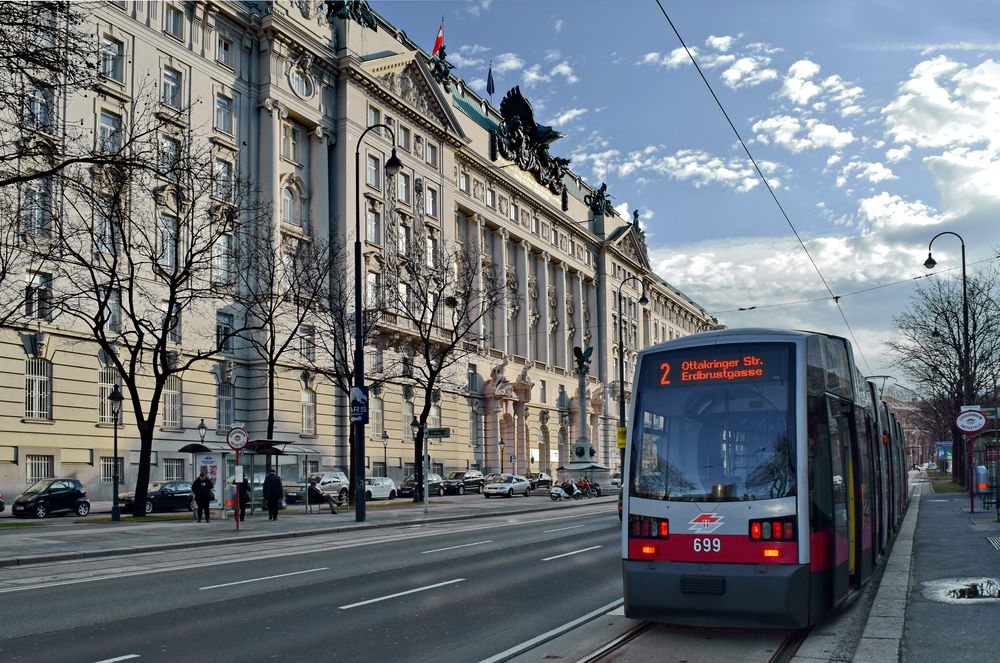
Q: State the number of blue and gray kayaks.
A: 0